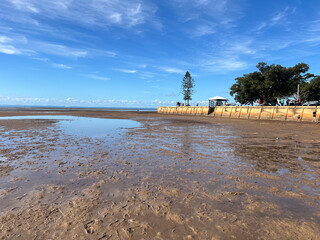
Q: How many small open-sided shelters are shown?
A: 1